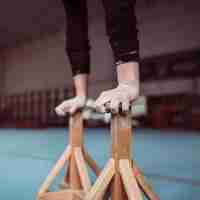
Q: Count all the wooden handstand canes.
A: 2